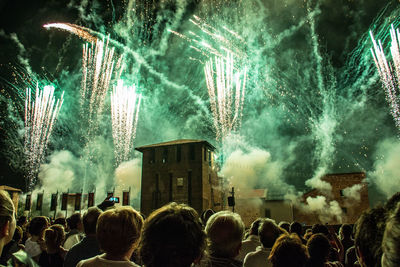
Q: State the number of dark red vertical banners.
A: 8